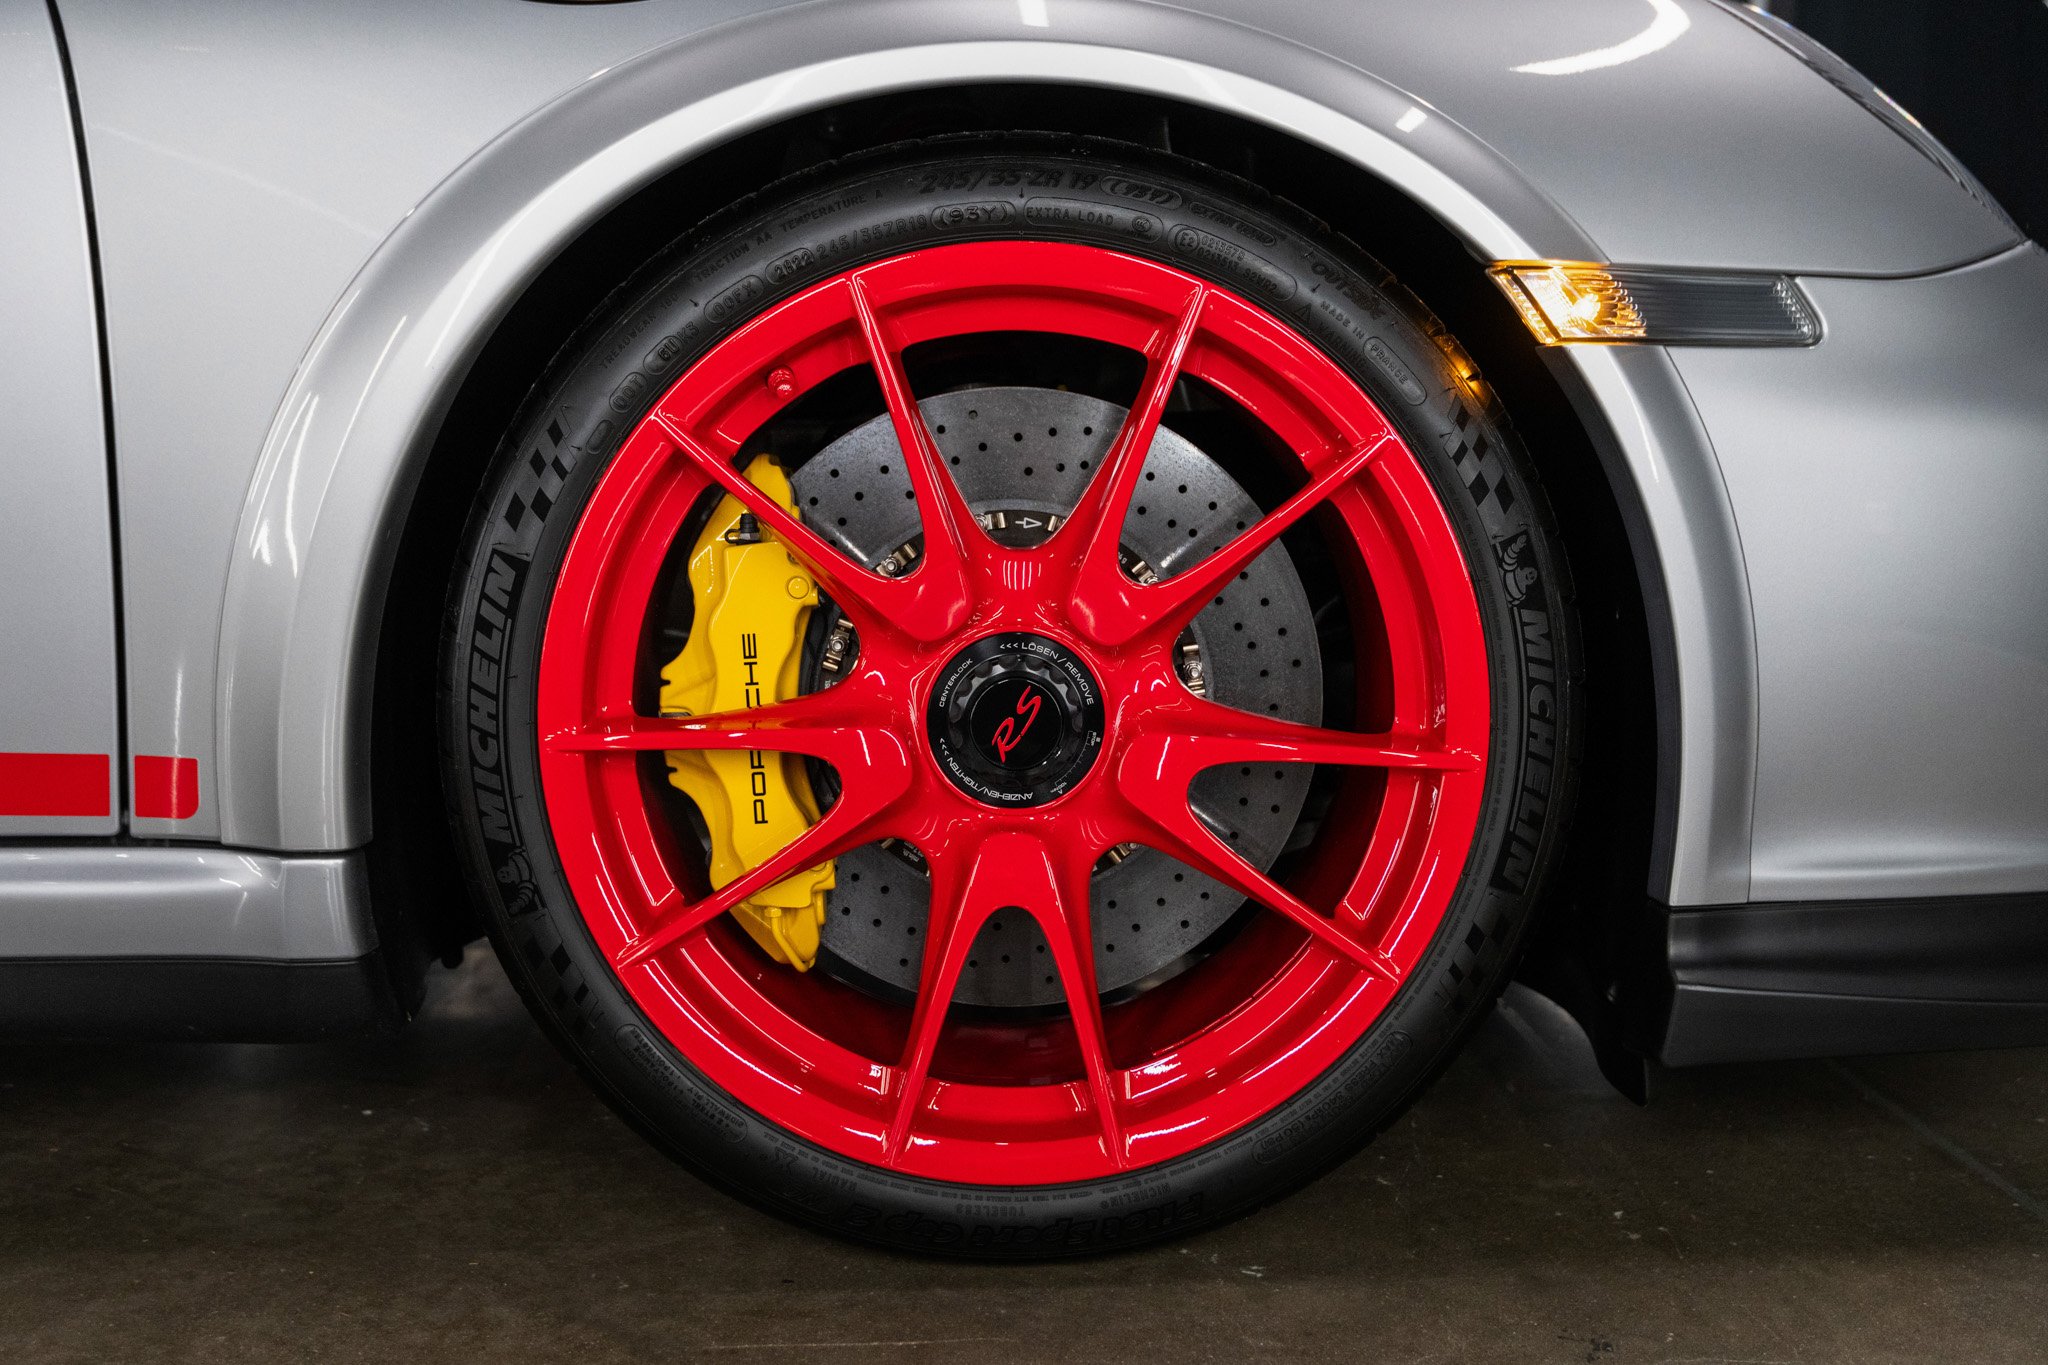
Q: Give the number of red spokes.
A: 10